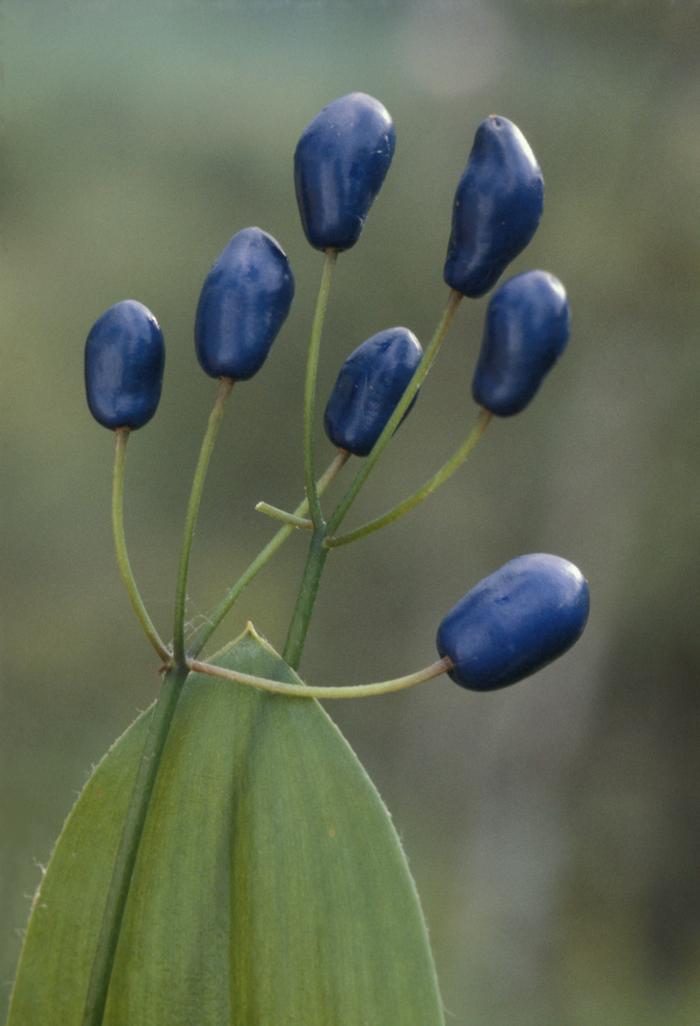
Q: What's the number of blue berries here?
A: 7